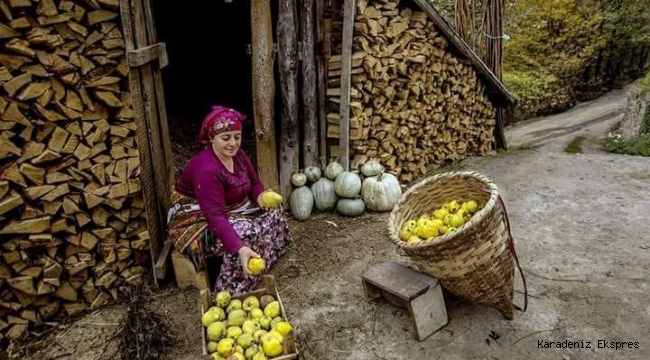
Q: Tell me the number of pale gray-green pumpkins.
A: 9